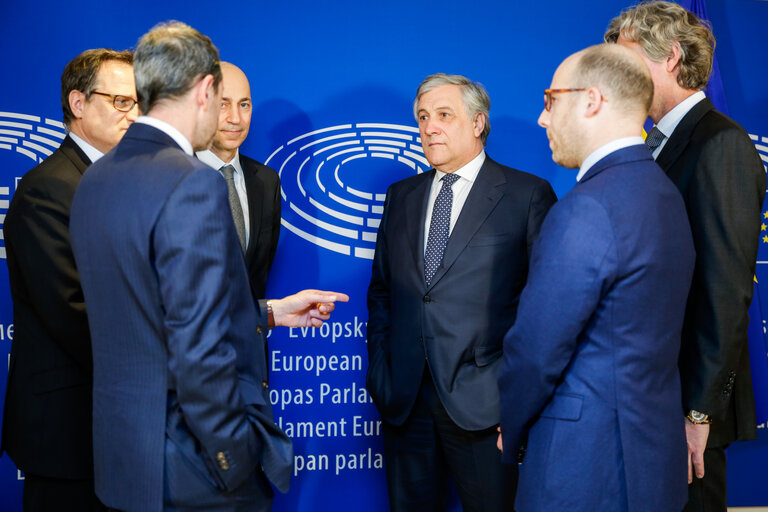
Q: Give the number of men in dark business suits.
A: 6